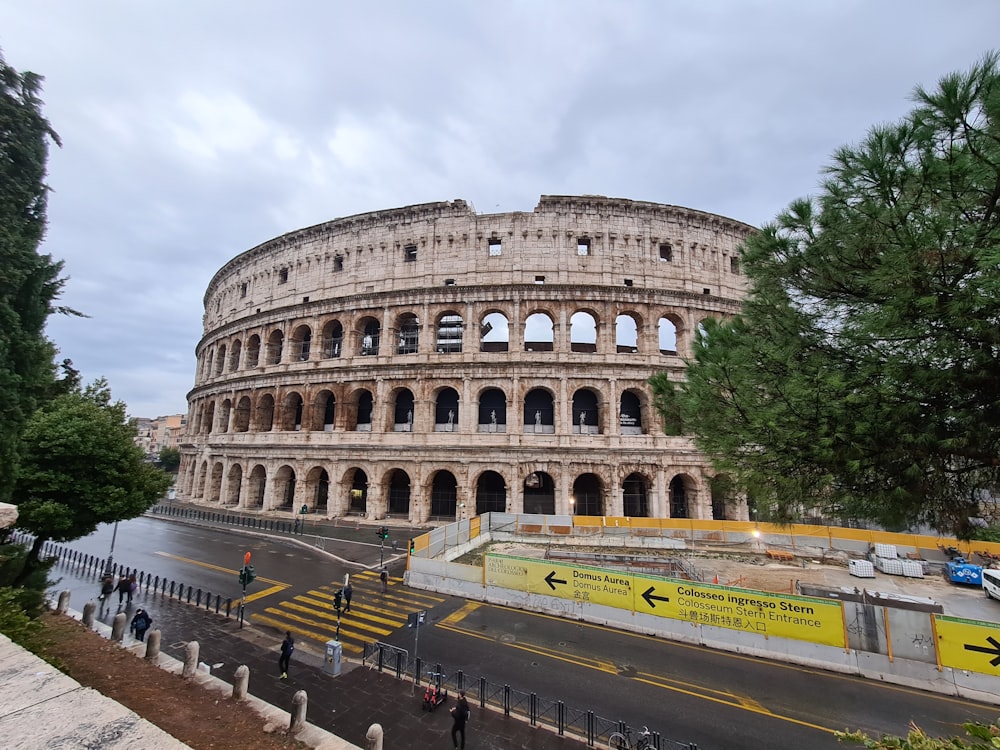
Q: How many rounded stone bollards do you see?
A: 8